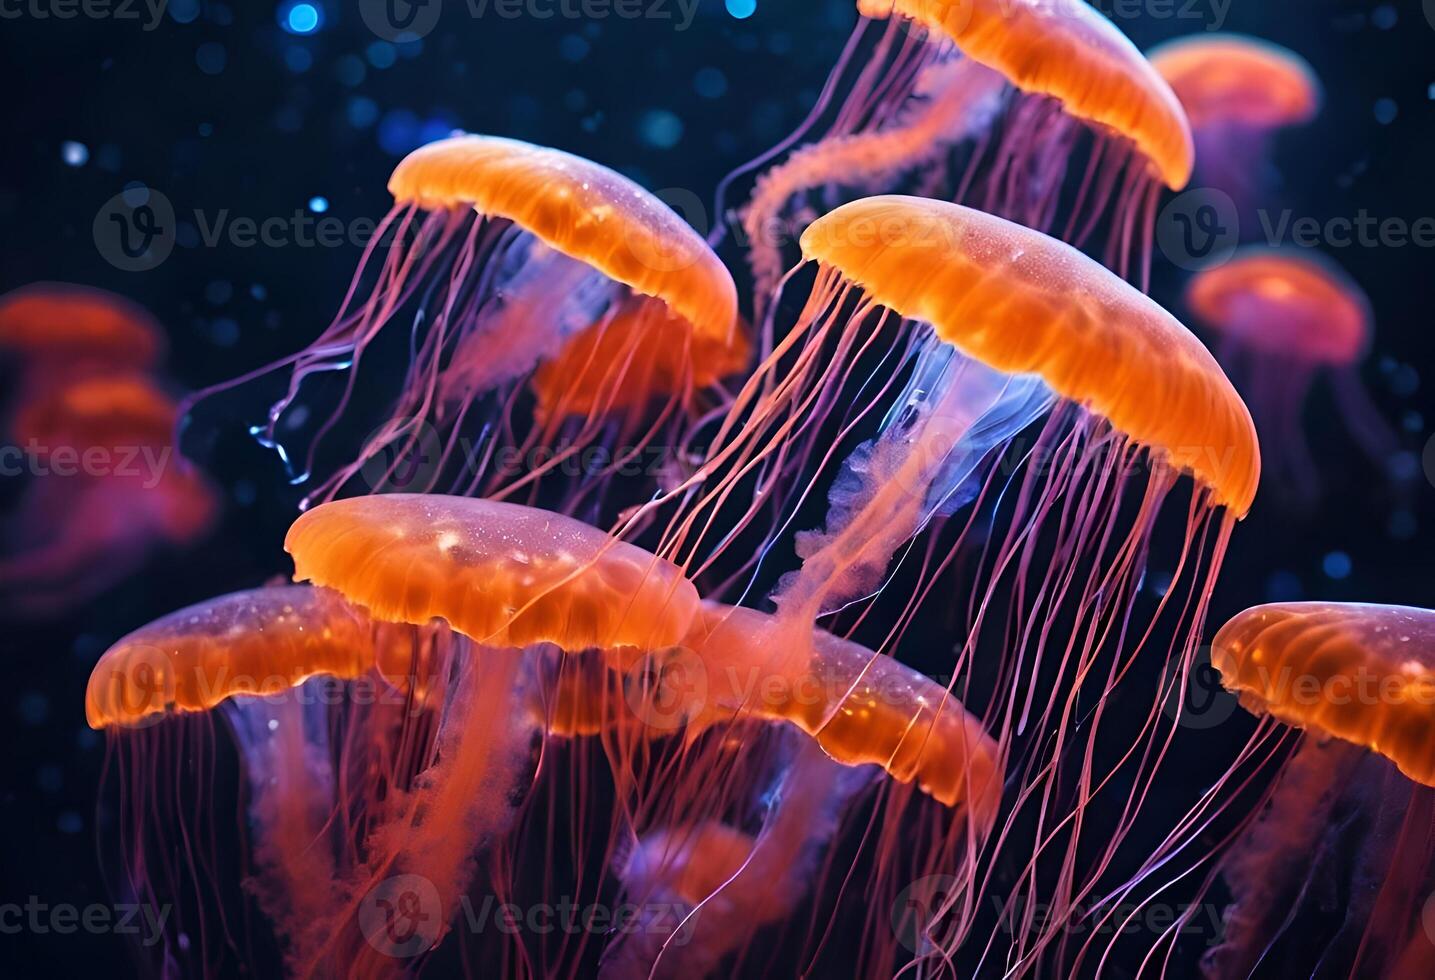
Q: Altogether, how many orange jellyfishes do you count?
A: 12